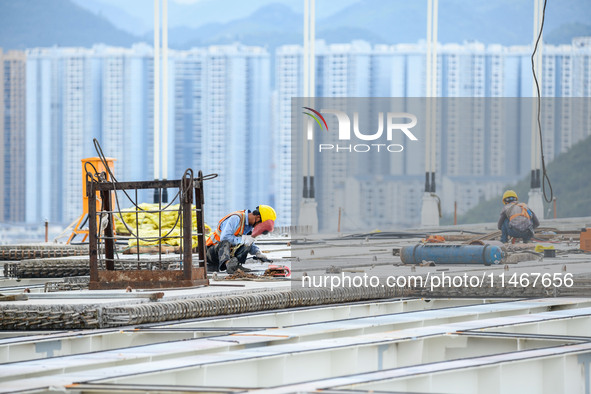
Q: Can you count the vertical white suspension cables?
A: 8